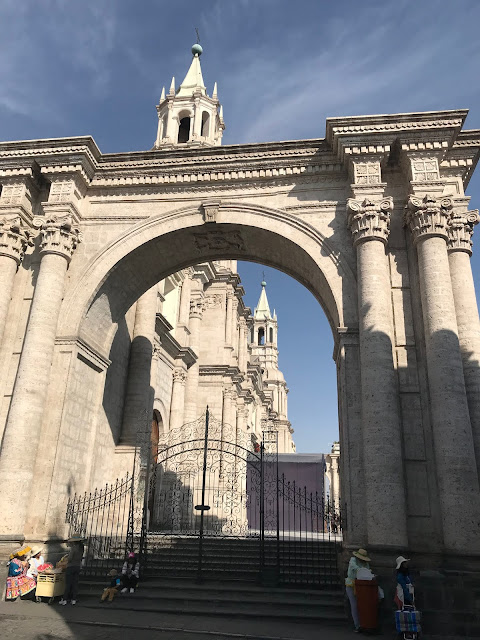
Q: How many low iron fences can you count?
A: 2